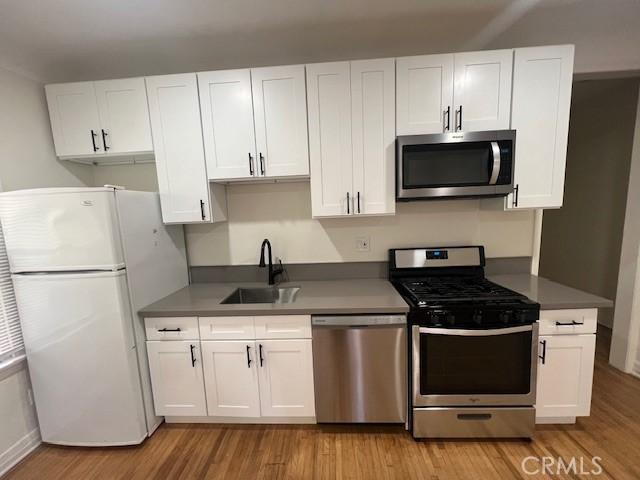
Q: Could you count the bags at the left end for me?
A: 0